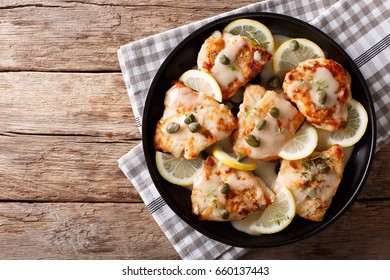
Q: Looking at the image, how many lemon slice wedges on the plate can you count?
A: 8